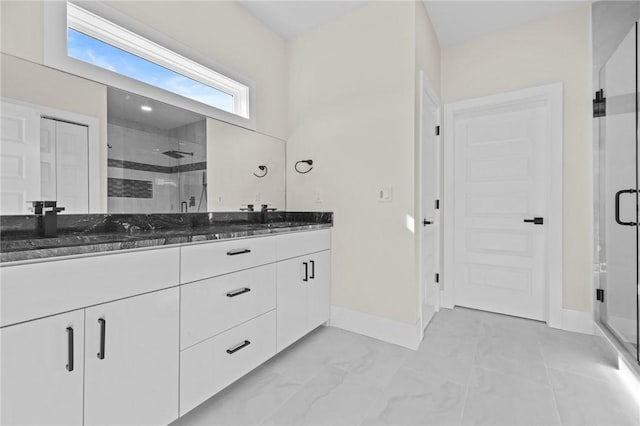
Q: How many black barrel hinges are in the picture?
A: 3